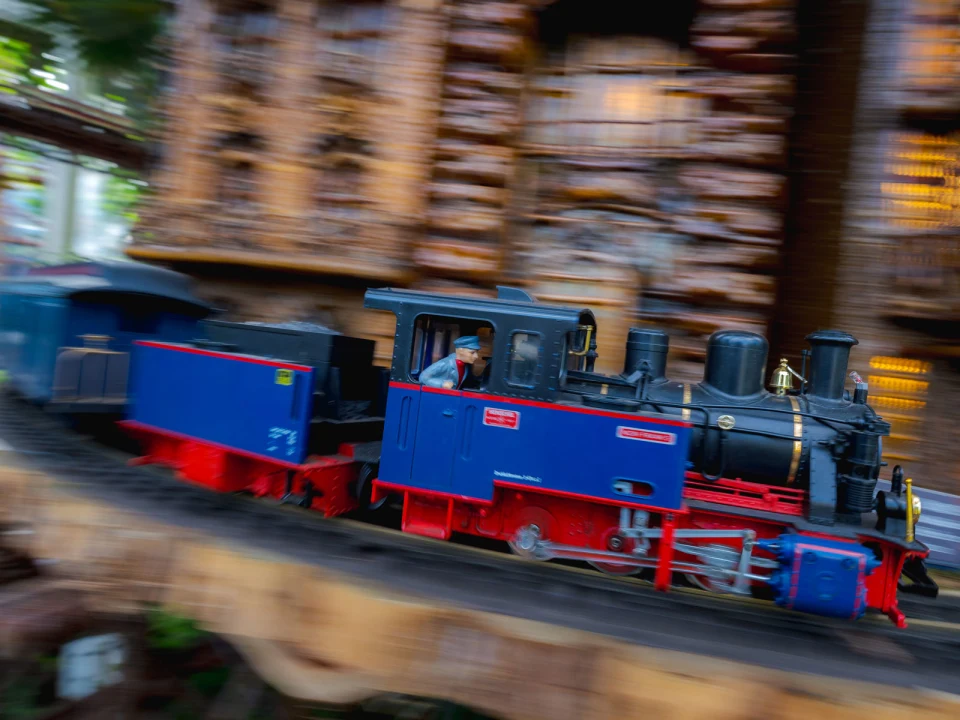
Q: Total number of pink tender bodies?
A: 0